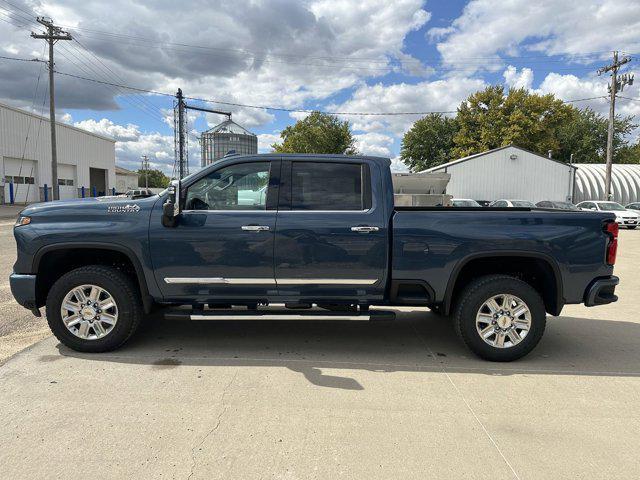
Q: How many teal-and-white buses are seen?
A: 0